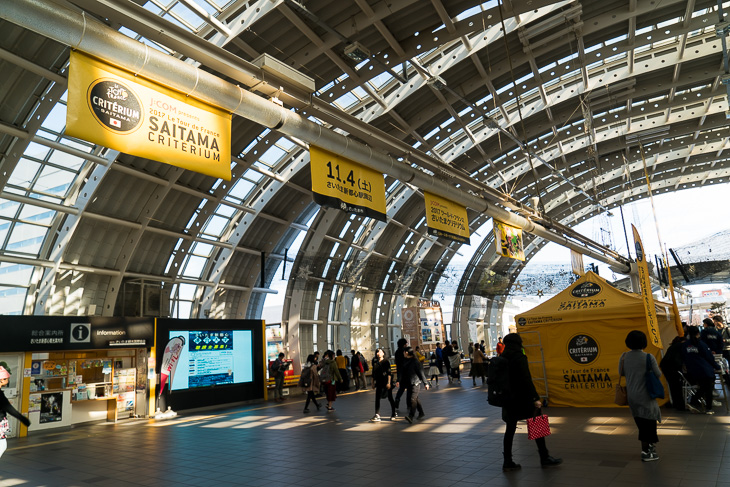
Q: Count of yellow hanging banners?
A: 4